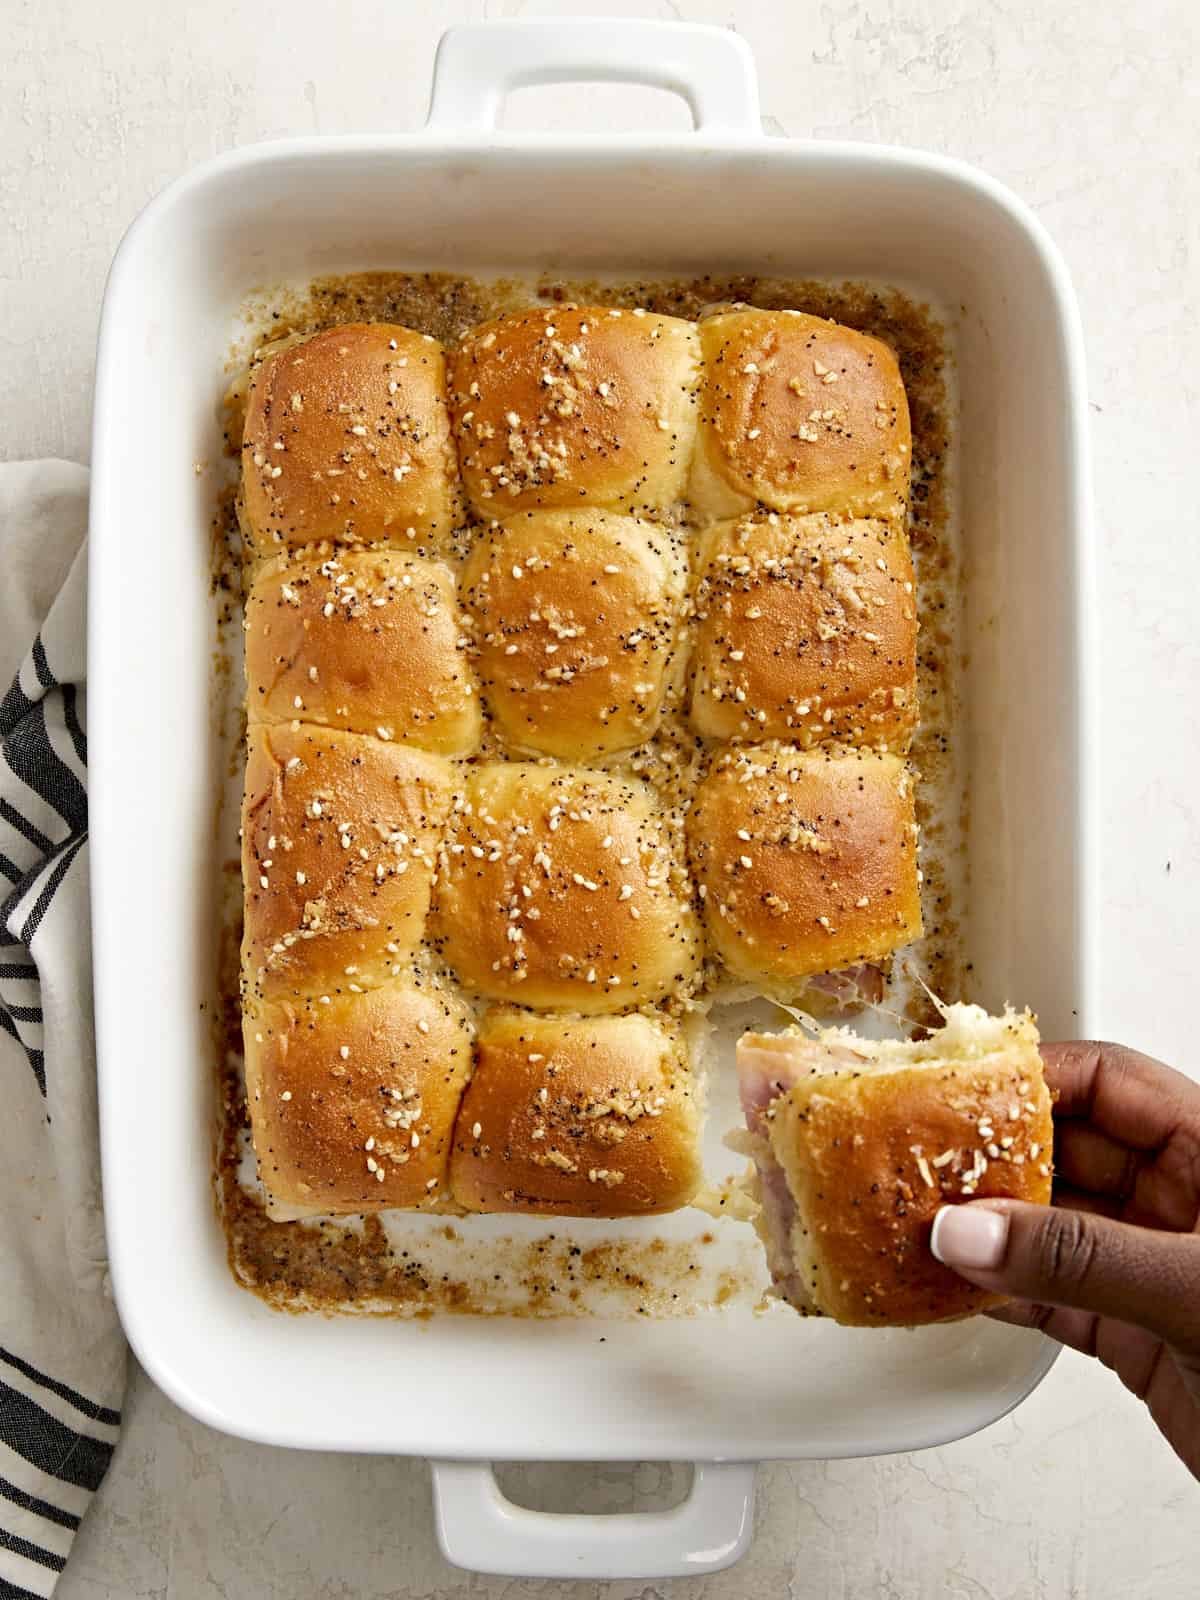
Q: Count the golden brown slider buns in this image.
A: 12